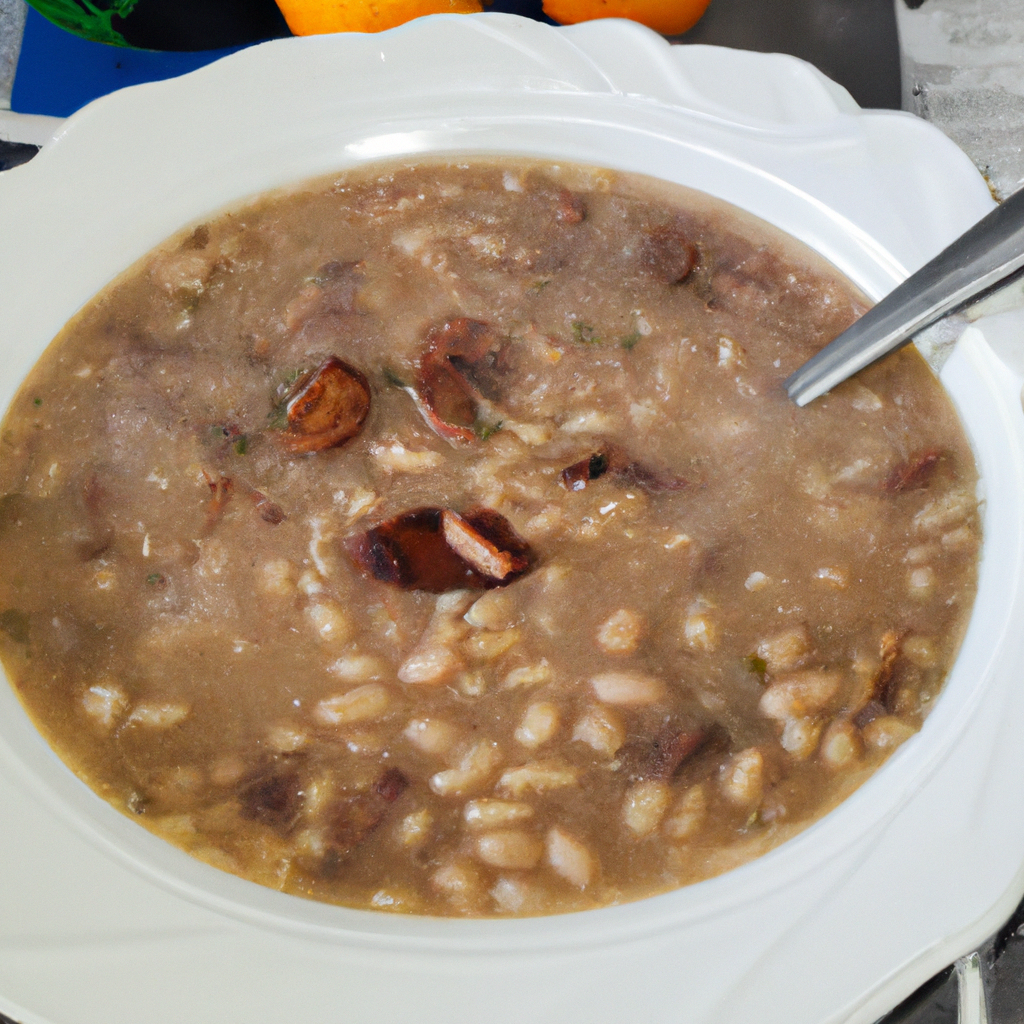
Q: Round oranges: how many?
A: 2